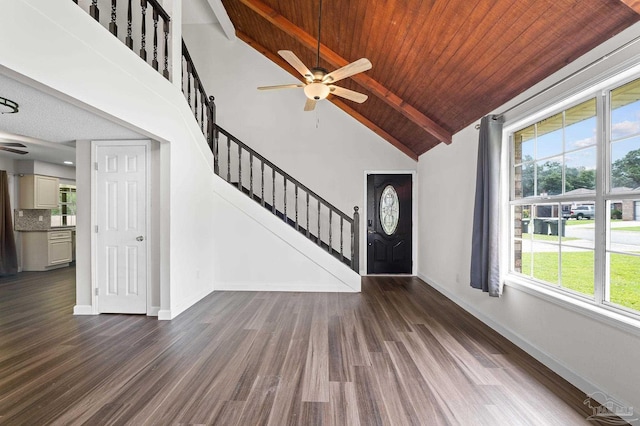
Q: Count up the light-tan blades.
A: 5